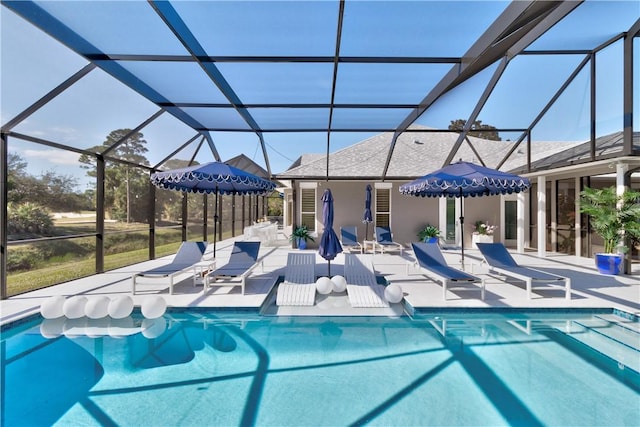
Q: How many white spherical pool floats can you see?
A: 8